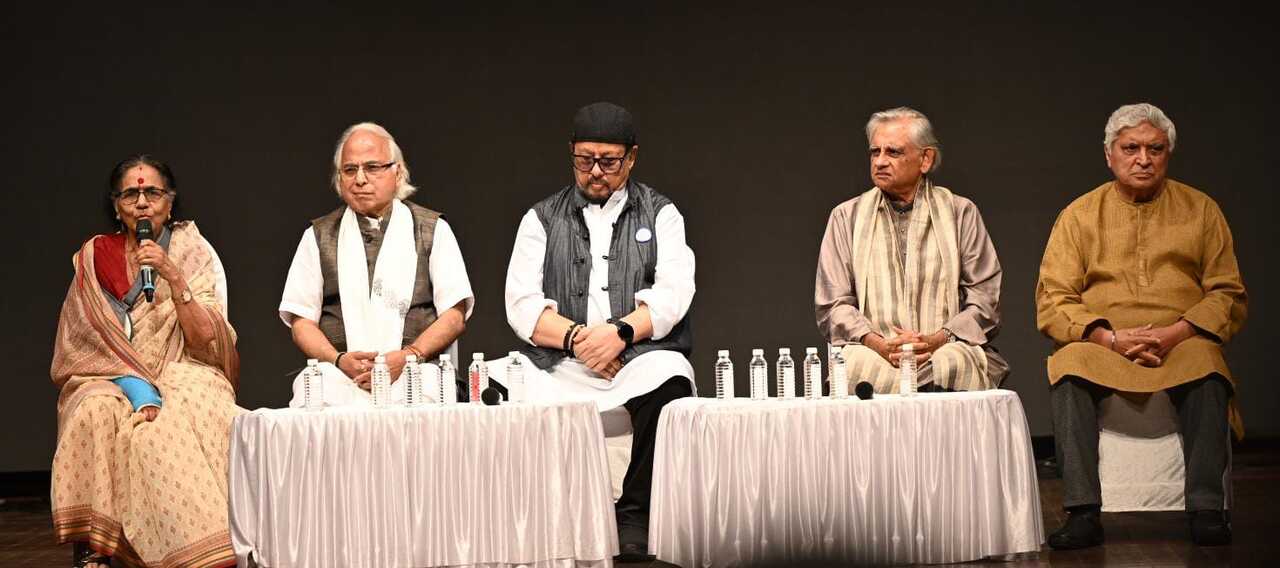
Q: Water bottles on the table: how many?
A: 12